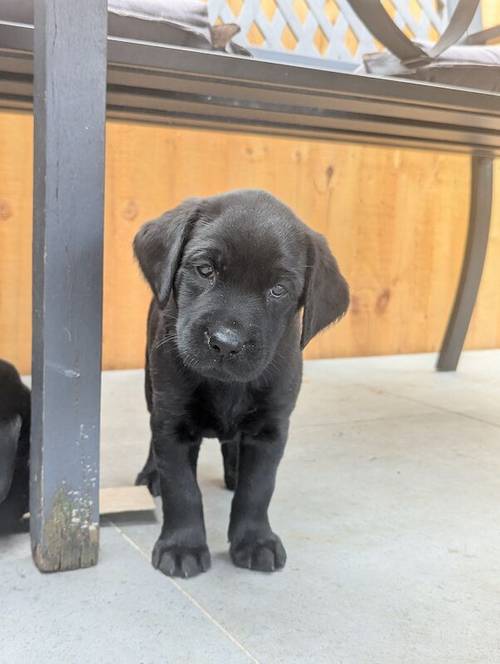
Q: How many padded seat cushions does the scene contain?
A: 2